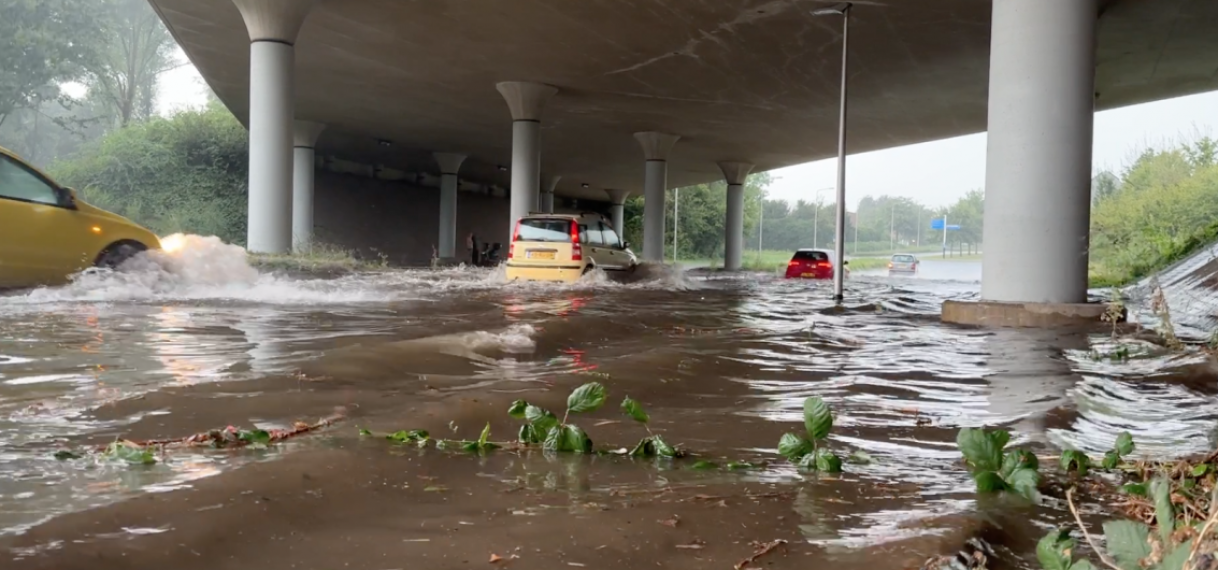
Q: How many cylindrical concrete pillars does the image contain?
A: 9